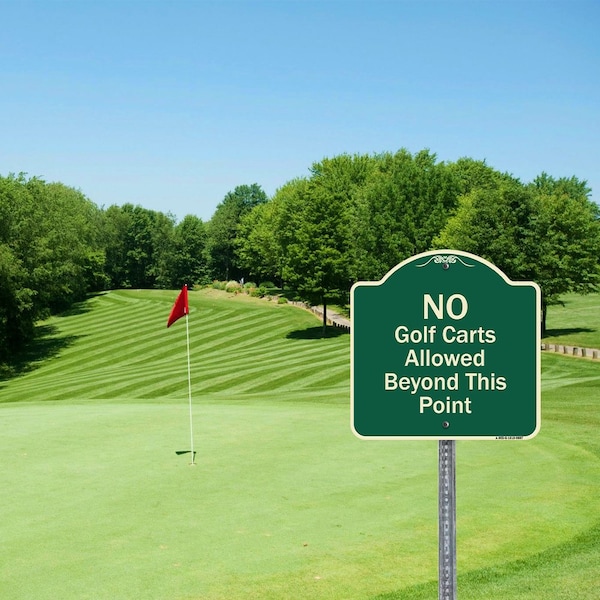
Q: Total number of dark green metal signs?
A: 1